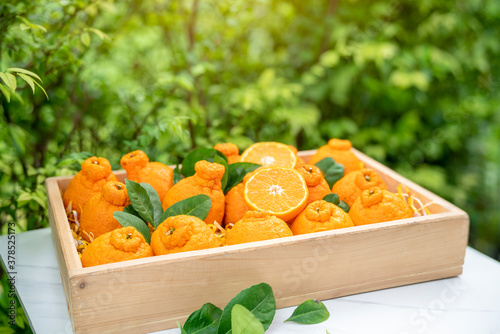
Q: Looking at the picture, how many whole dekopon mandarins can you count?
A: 15